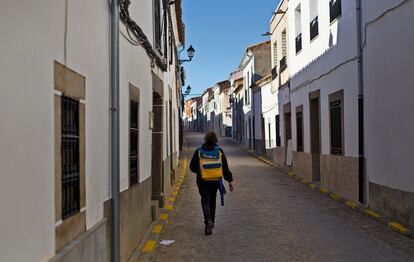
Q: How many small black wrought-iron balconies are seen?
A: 5